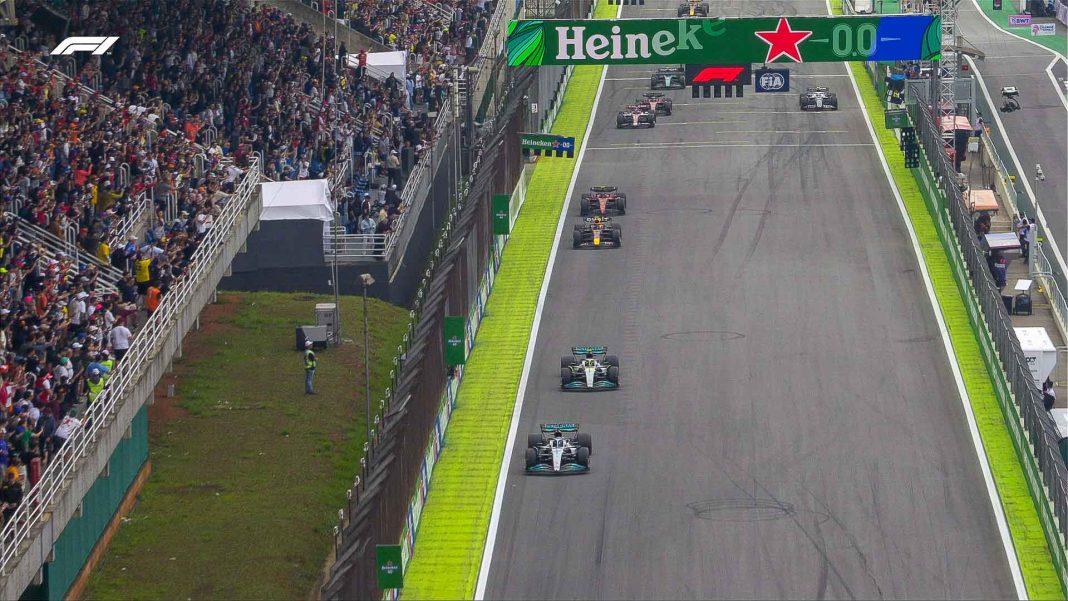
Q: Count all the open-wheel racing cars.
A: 9